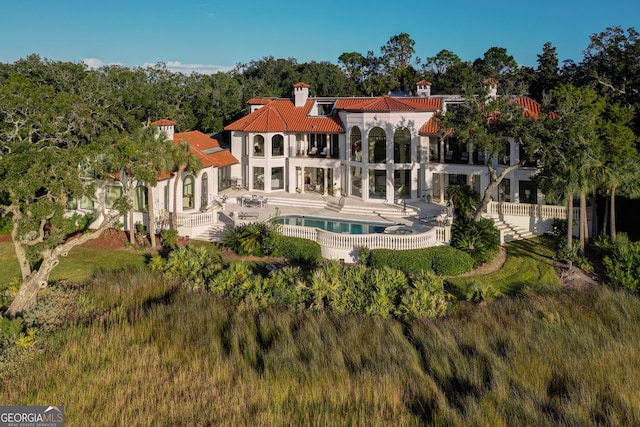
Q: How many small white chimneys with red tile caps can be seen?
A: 4